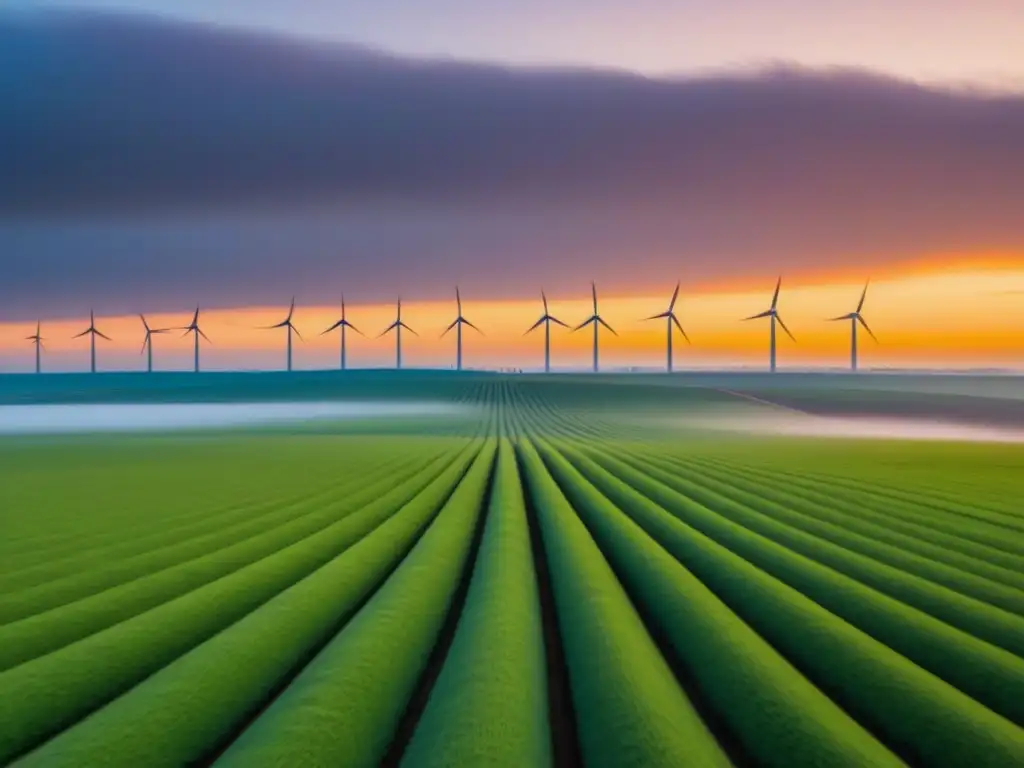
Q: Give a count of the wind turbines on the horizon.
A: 13